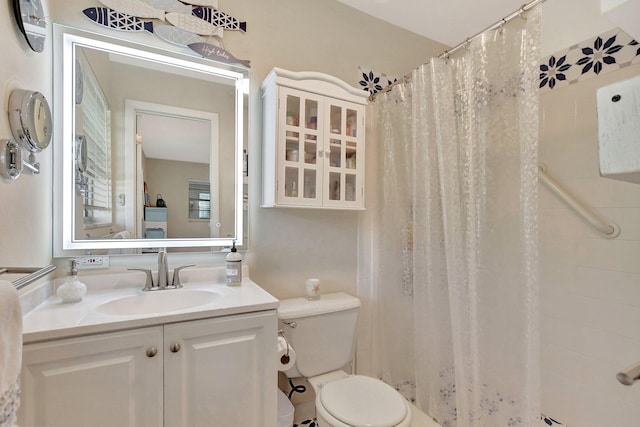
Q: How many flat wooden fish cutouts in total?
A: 8